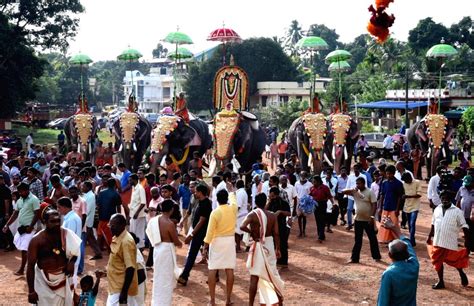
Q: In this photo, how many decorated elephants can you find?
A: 7